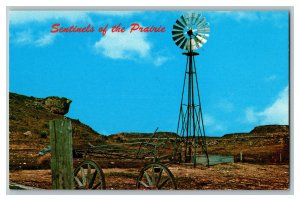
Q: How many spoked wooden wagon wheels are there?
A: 2